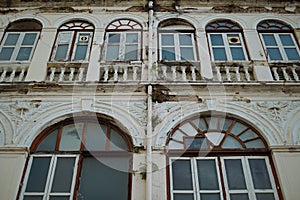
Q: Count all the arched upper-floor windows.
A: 6